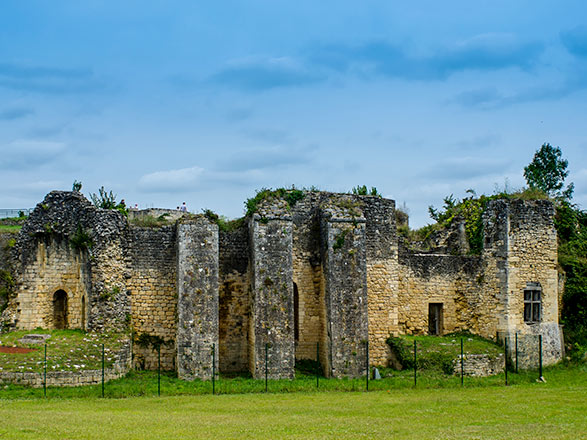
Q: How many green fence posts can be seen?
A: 12